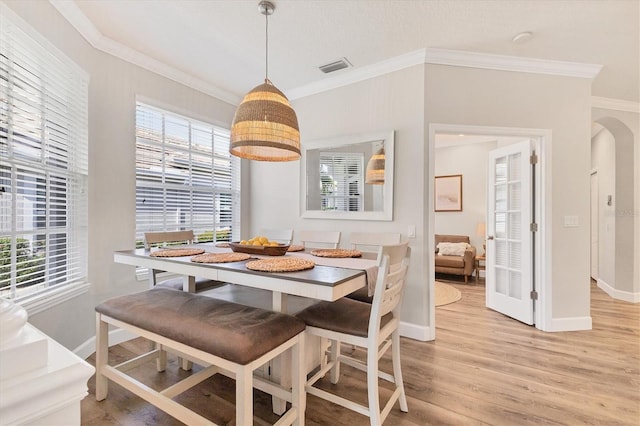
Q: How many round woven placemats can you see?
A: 6